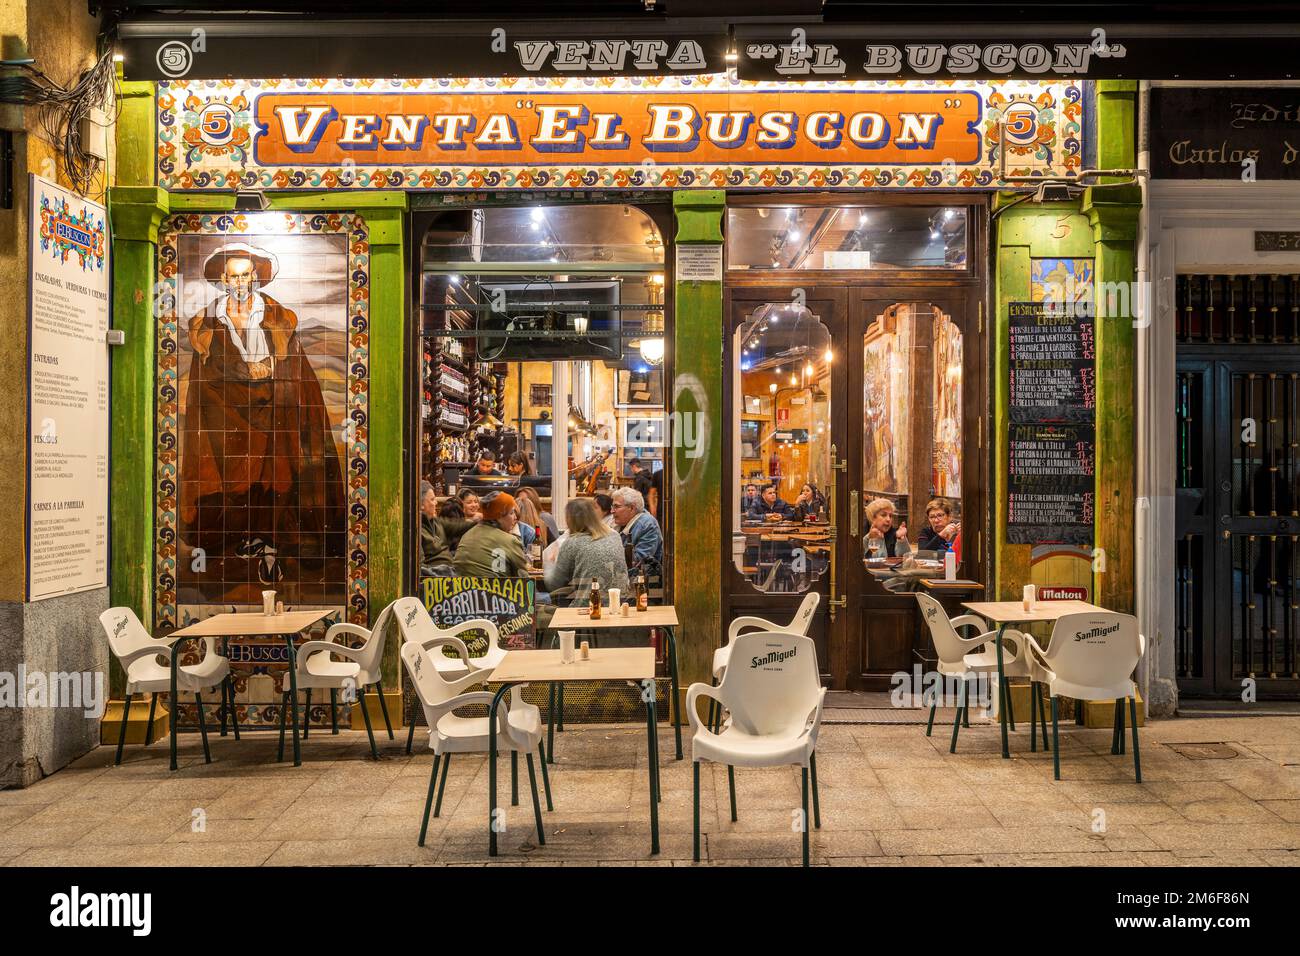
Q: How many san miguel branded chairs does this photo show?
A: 8